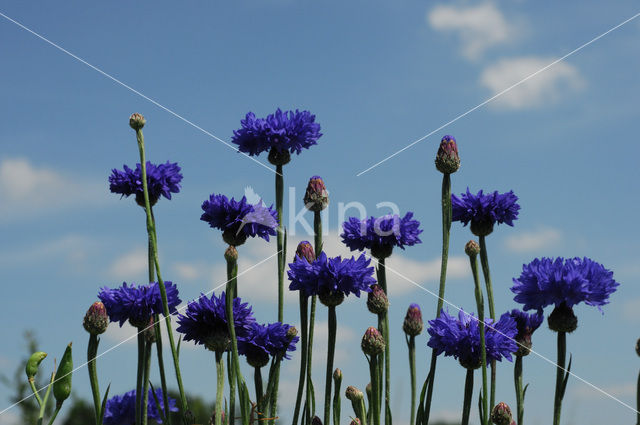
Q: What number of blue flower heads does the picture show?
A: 13